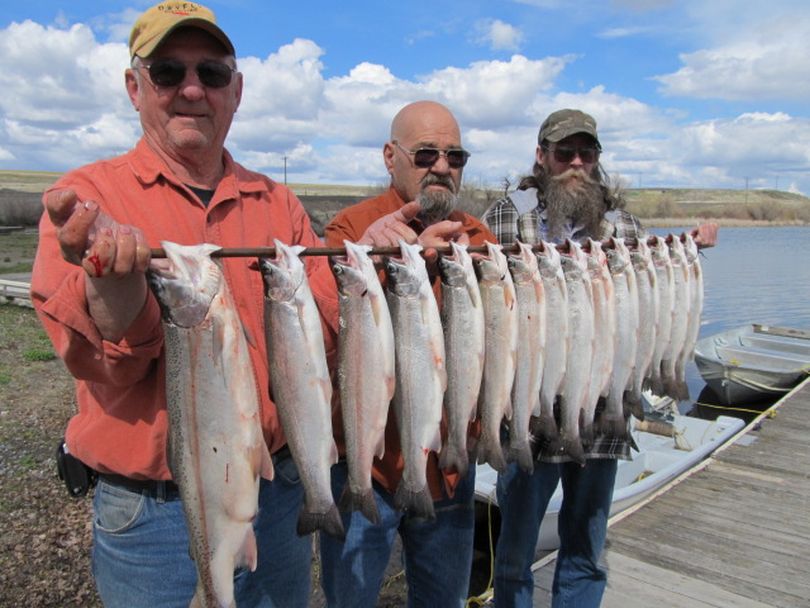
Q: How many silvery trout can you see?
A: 15